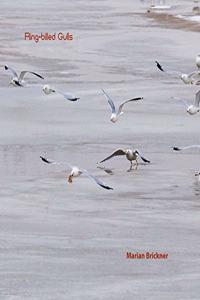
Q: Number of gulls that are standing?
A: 1